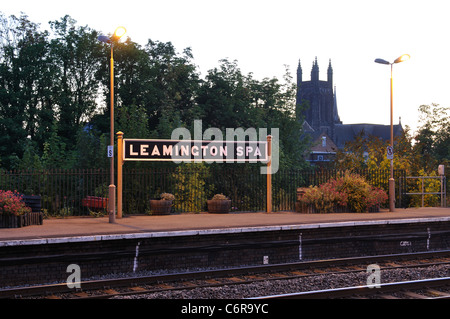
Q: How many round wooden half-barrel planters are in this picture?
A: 2